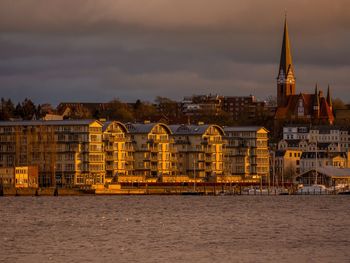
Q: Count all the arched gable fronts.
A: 3